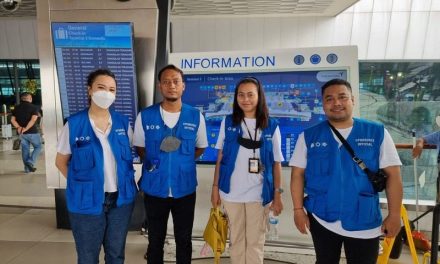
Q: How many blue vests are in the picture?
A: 4